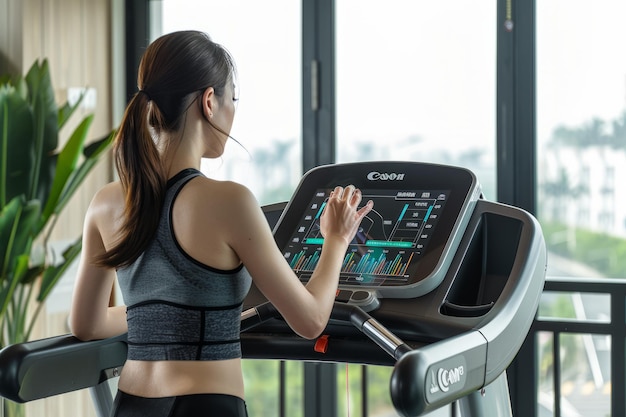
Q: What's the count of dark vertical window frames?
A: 3